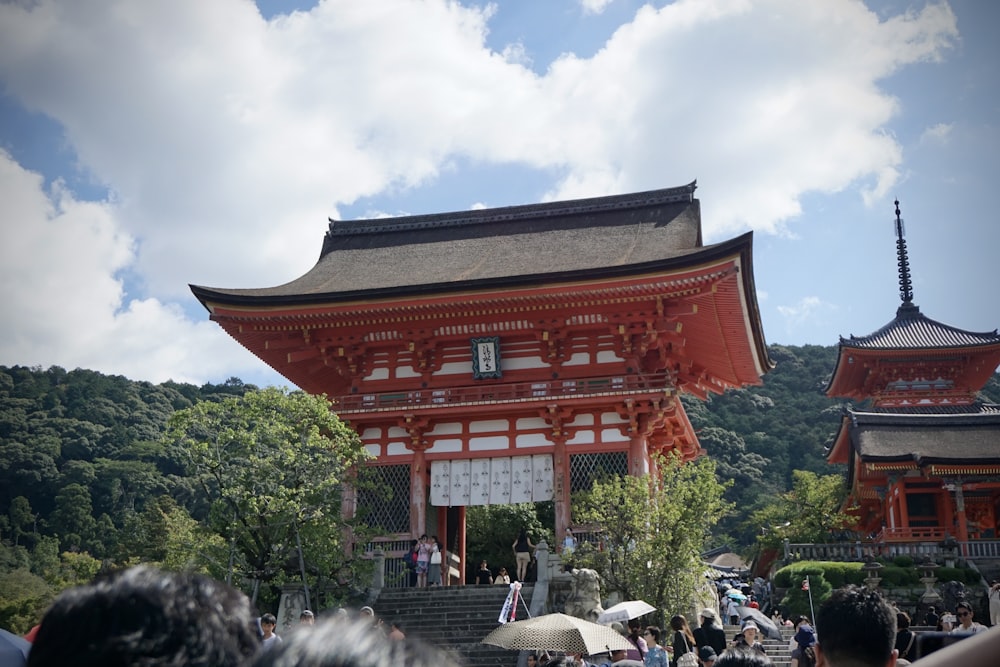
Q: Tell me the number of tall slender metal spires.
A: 1